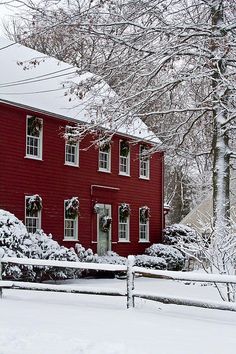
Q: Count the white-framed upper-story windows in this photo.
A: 5